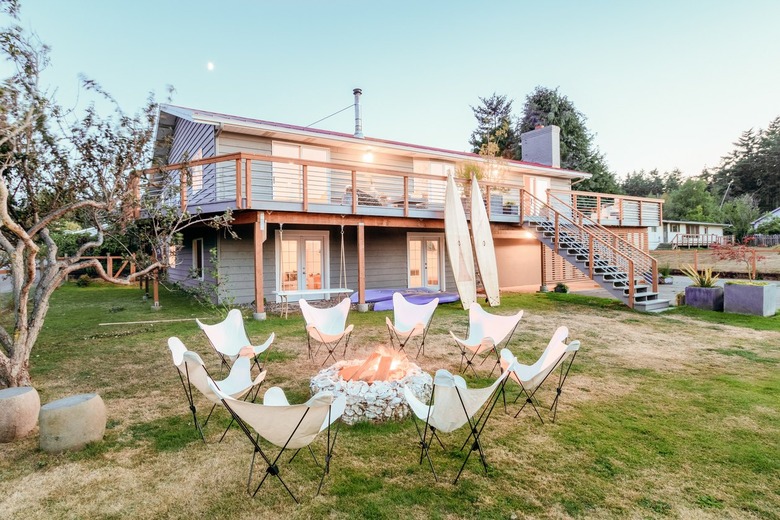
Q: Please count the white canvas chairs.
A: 8